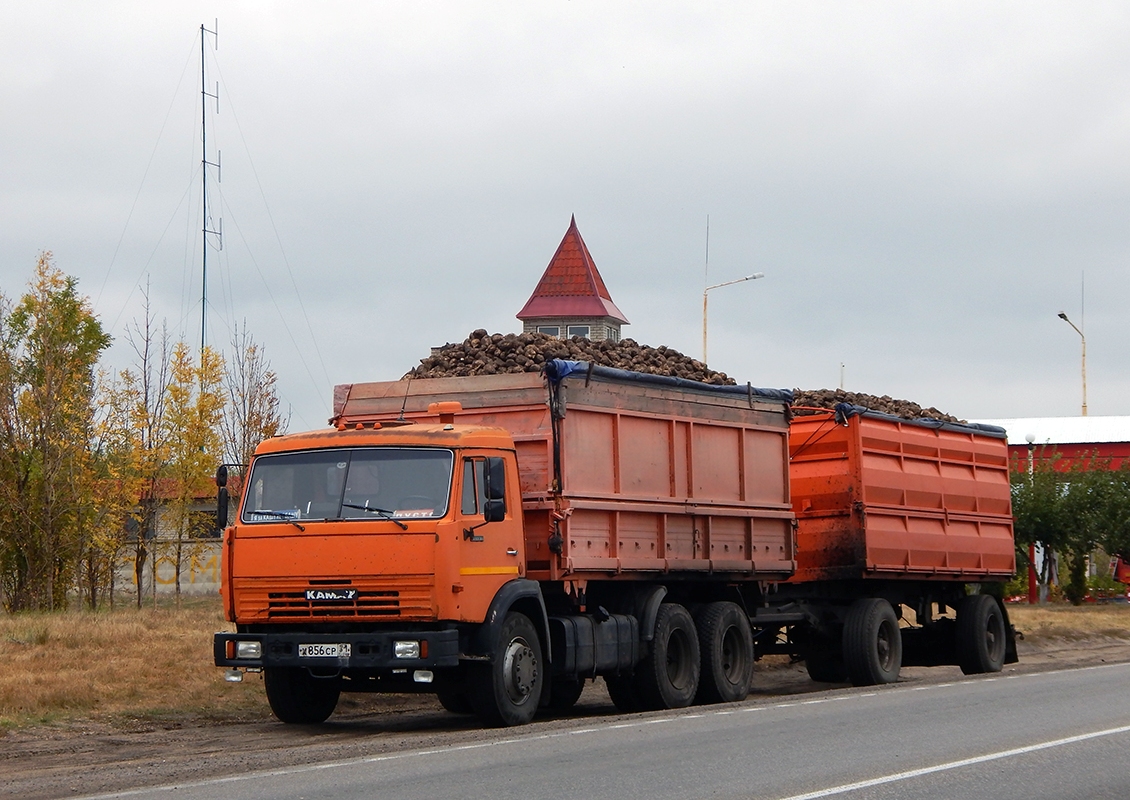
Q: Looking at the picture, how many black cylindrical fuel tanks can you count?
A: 1